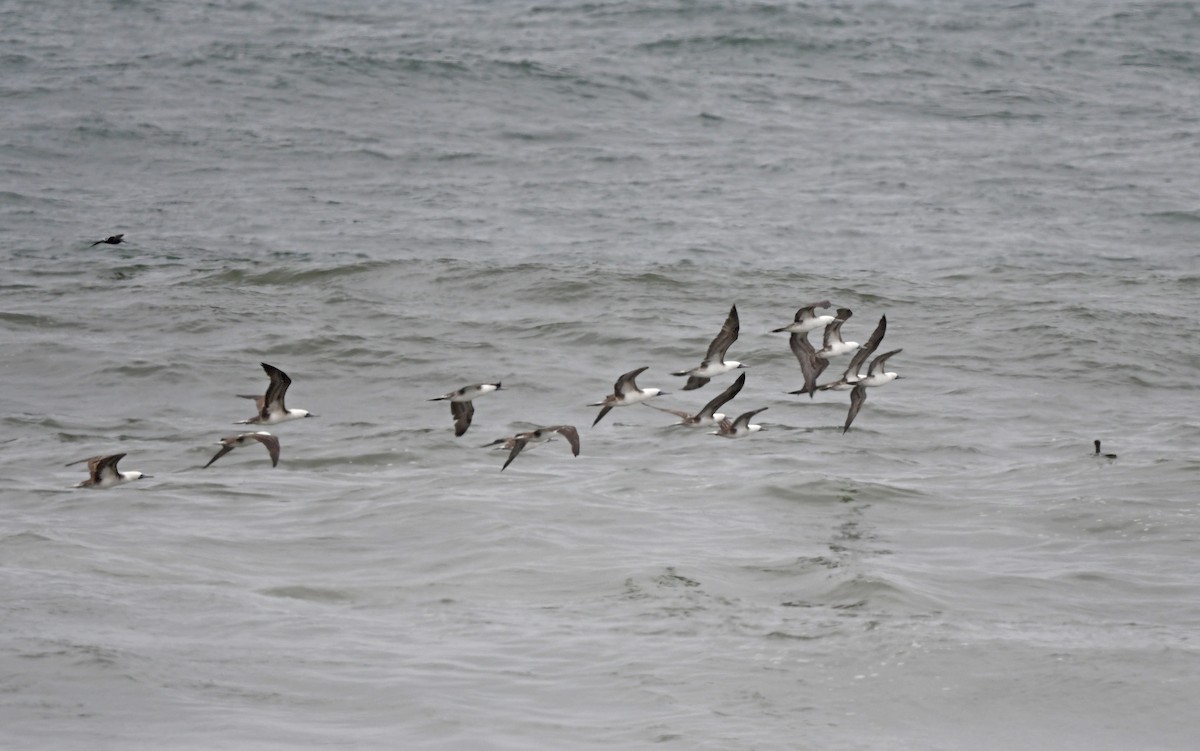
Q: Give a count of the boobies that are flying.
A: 14